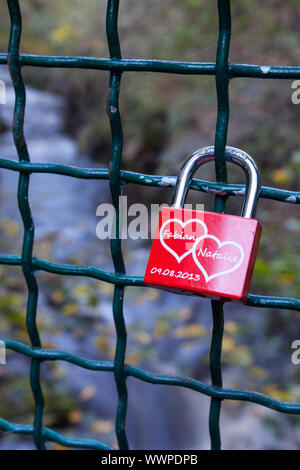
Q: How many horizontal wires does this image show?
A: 5